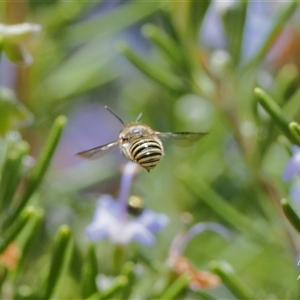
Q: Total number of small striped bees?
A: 1